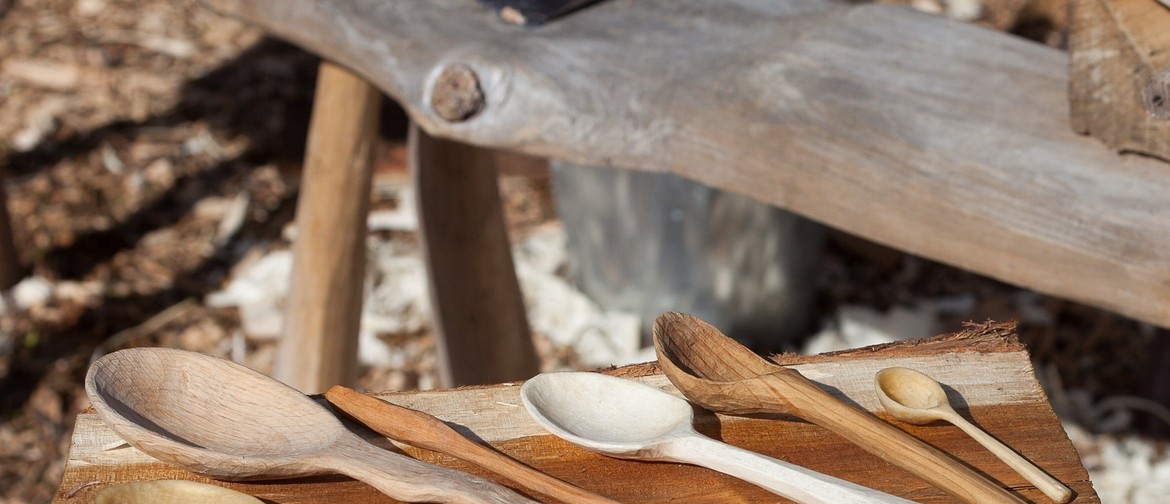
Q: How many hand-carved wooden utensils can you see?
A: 6